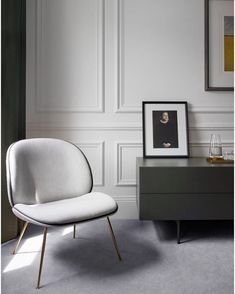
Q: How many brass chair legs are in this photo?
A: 4